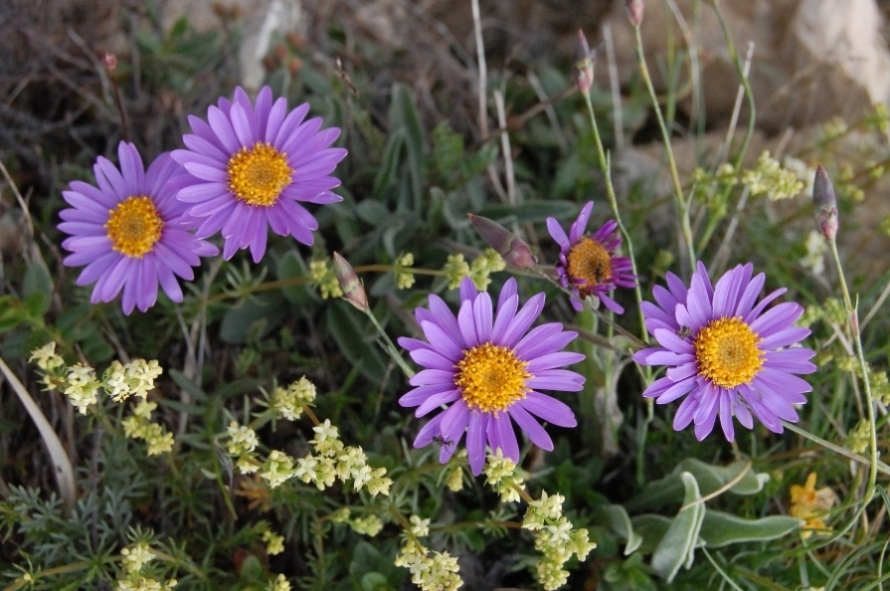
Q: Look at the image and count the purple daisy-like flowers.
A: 5